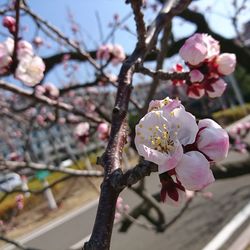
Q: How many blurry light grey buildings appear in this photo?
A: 1